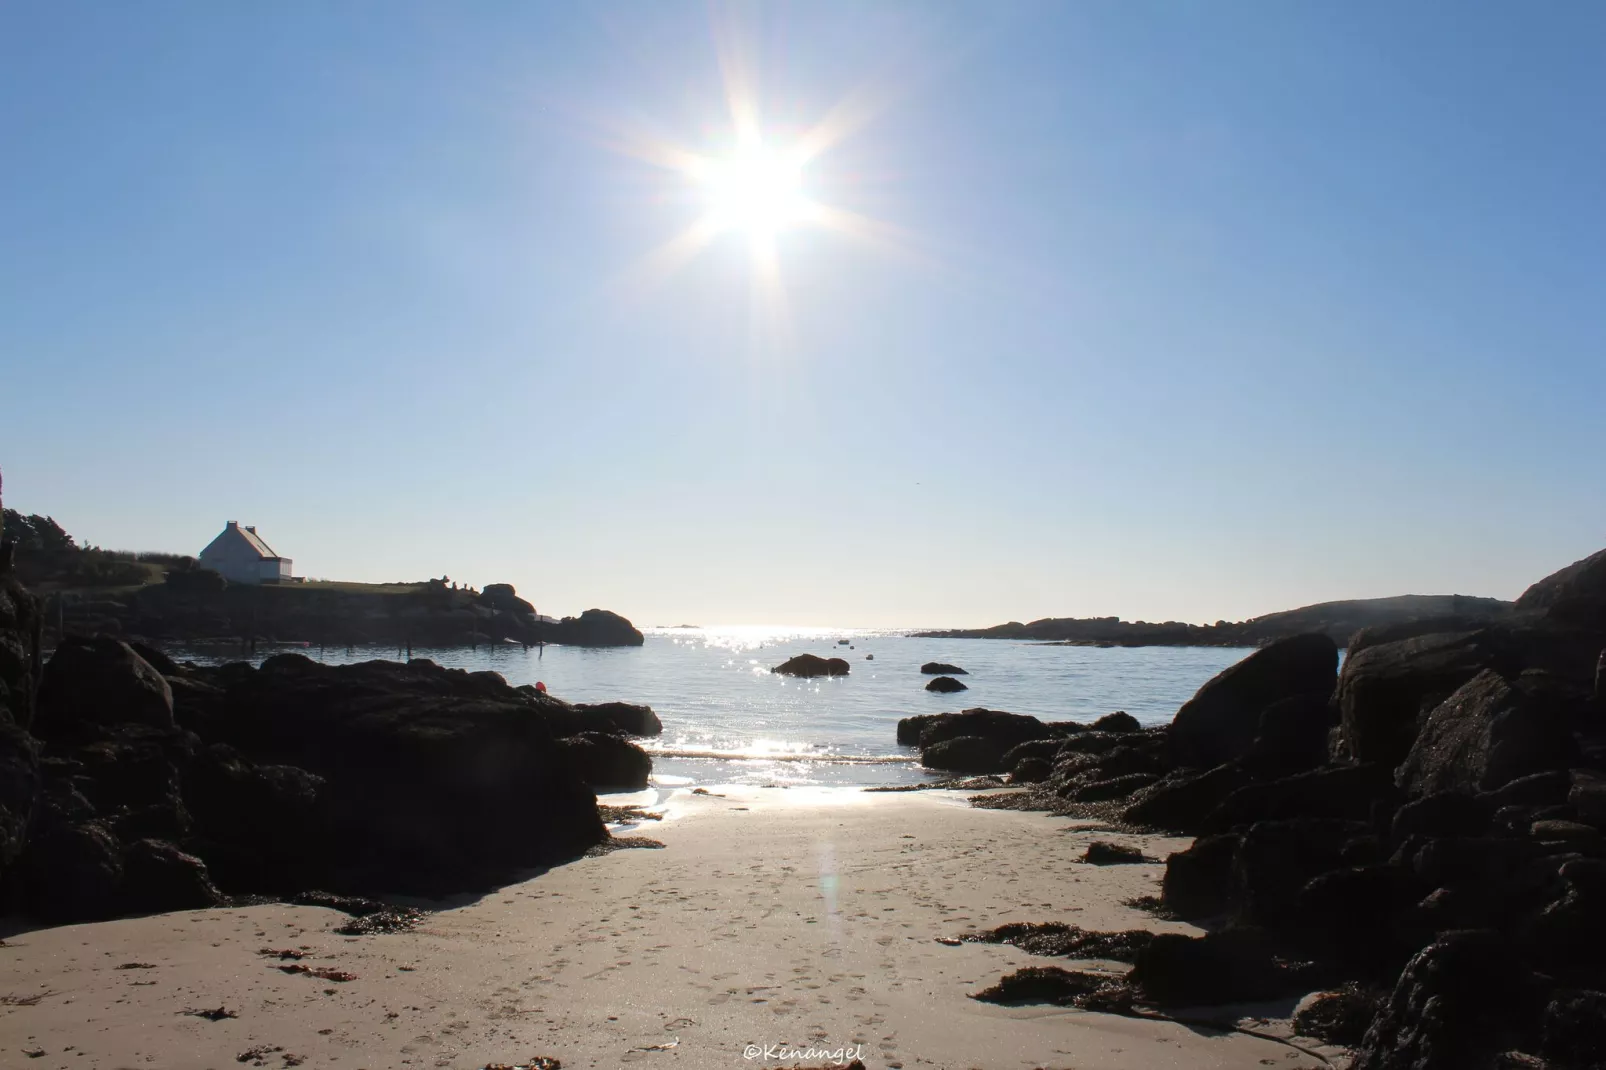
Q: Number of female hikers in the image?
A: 0